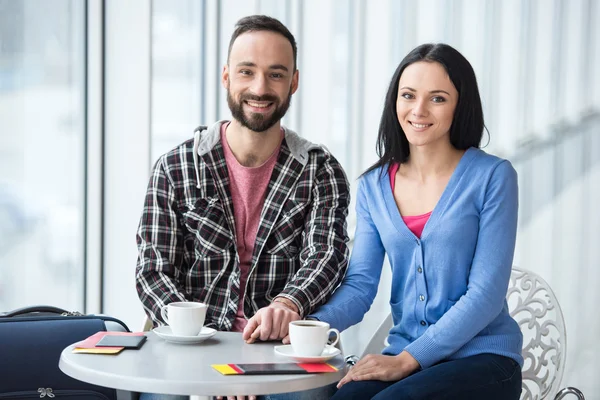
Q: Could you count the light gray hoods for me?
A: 1